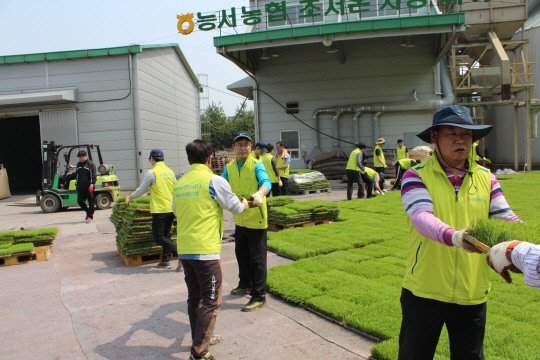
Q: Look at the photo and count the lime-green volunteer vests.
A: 13